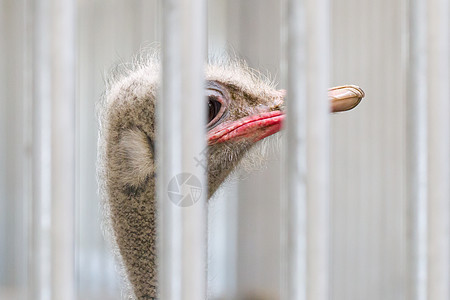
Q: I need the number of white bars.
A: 4